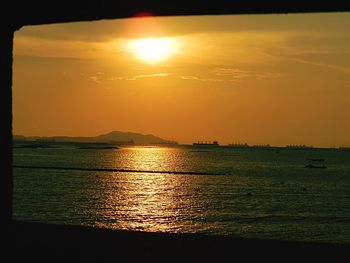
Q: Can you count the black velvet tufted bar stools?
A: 0